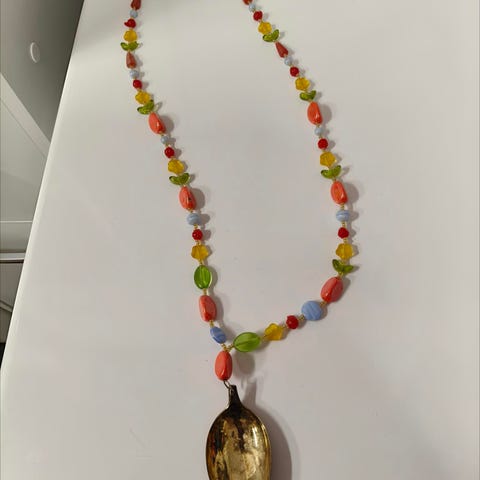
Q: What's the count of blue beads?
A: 10